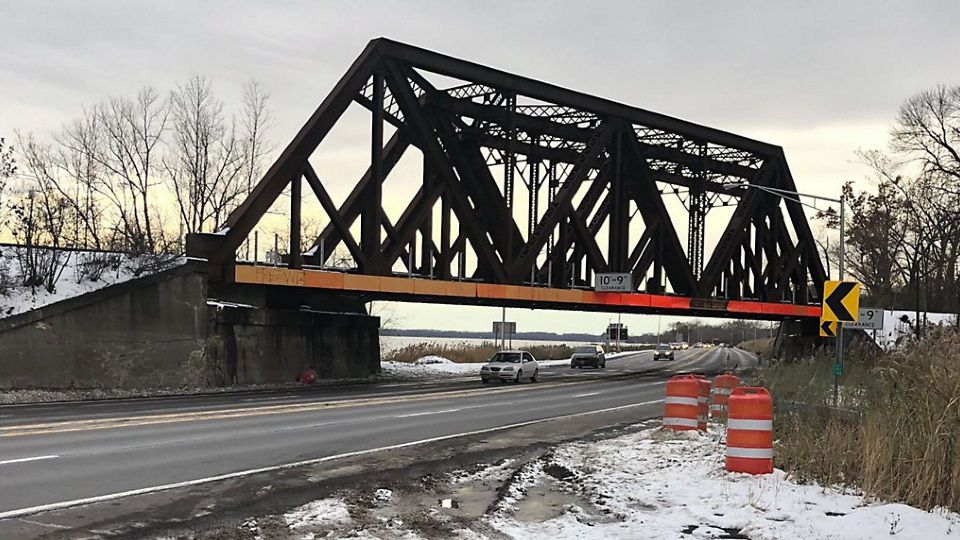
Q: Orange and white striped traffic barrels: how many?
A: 4